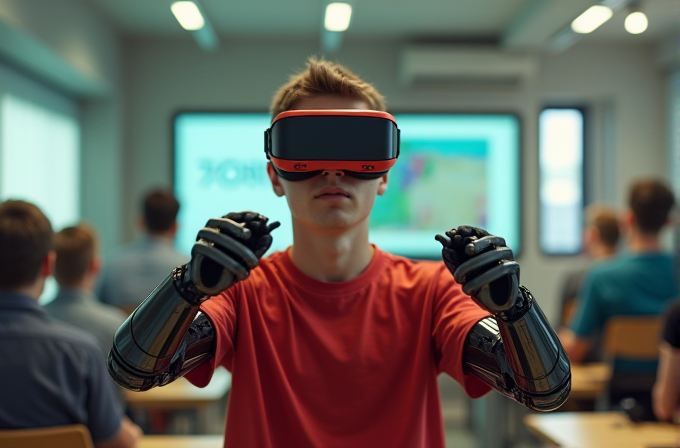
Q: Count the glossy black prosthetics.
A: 2